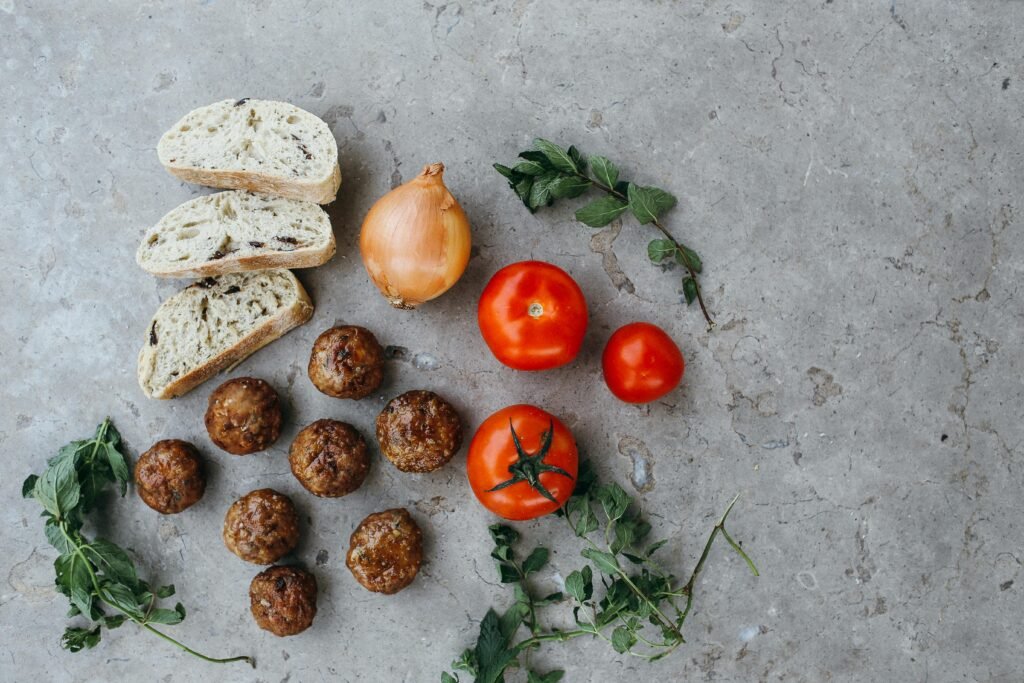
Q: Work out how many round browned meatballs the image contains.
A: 8